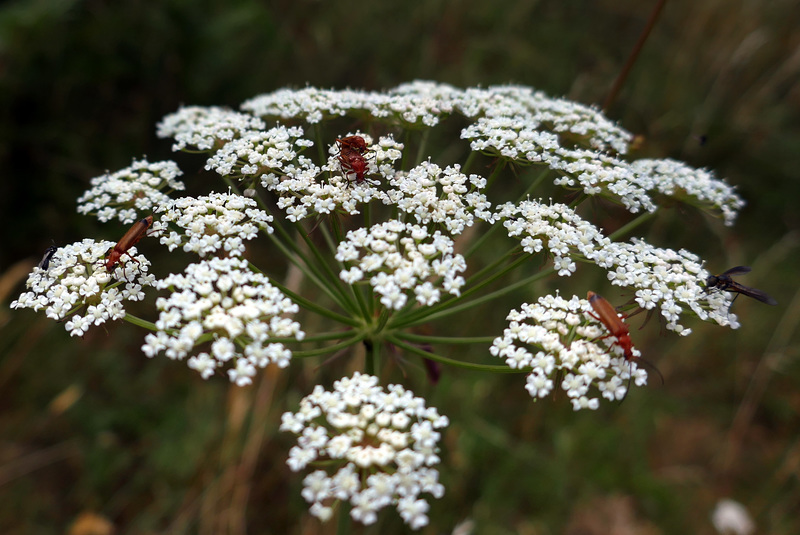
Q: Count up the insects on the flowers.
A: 6